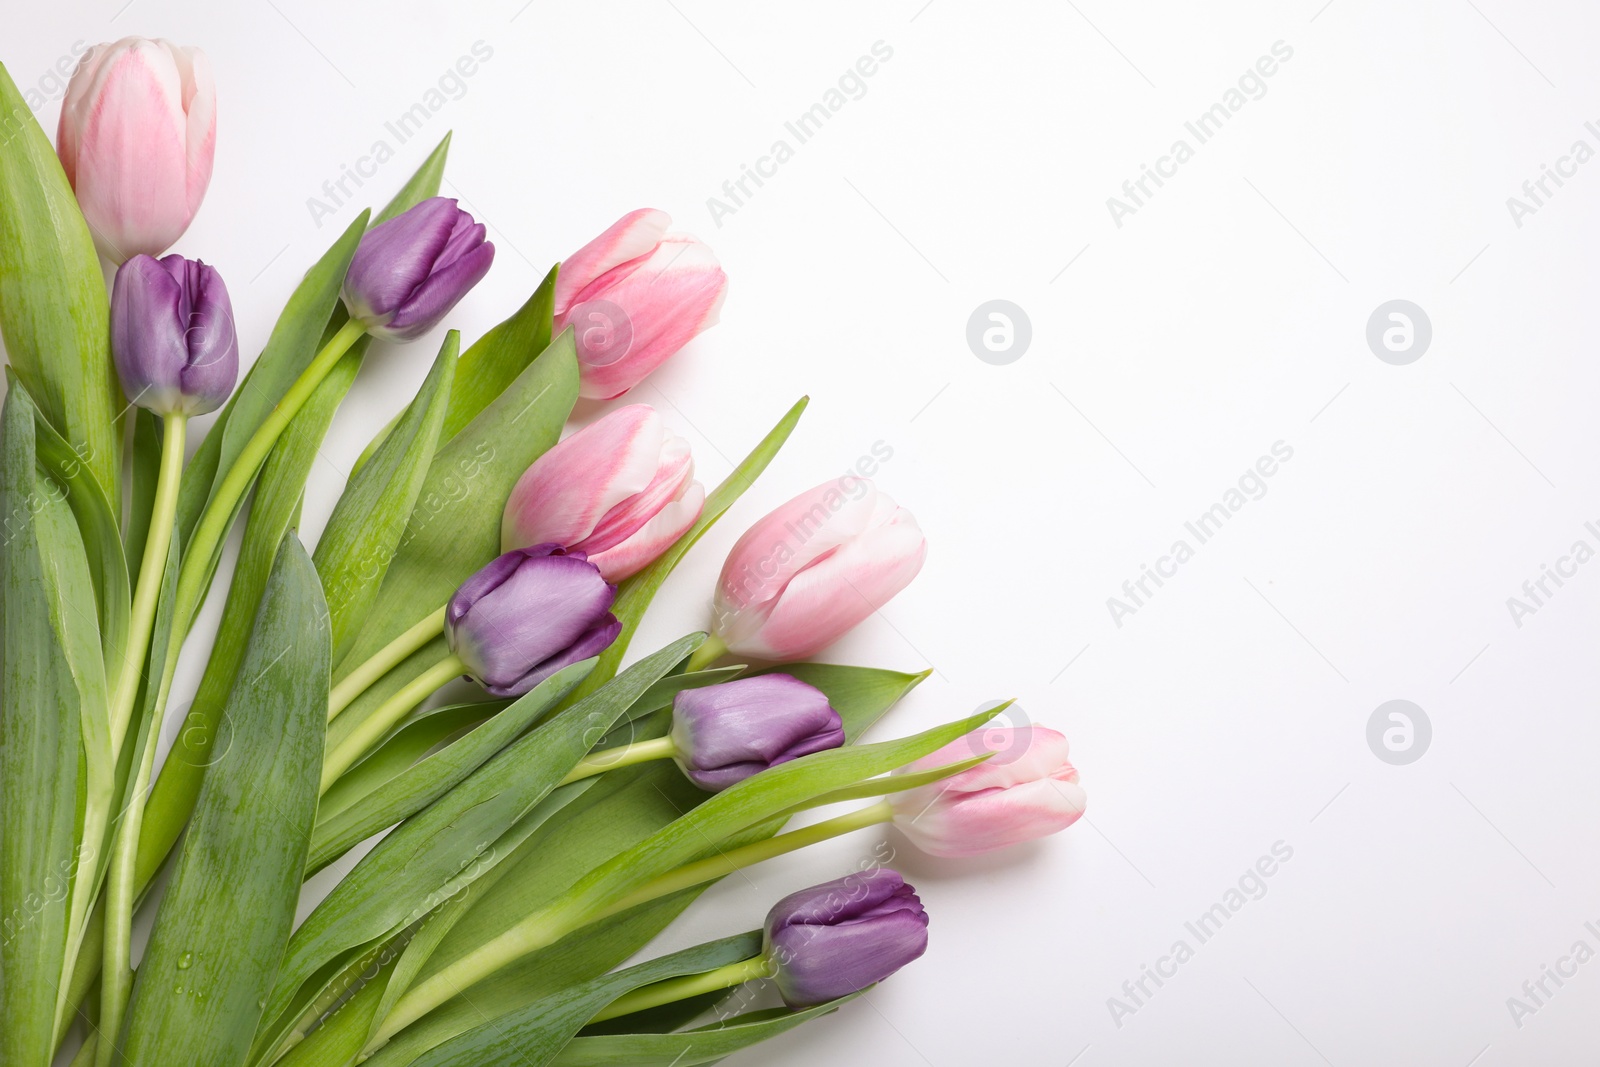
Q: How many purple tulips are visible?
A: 5